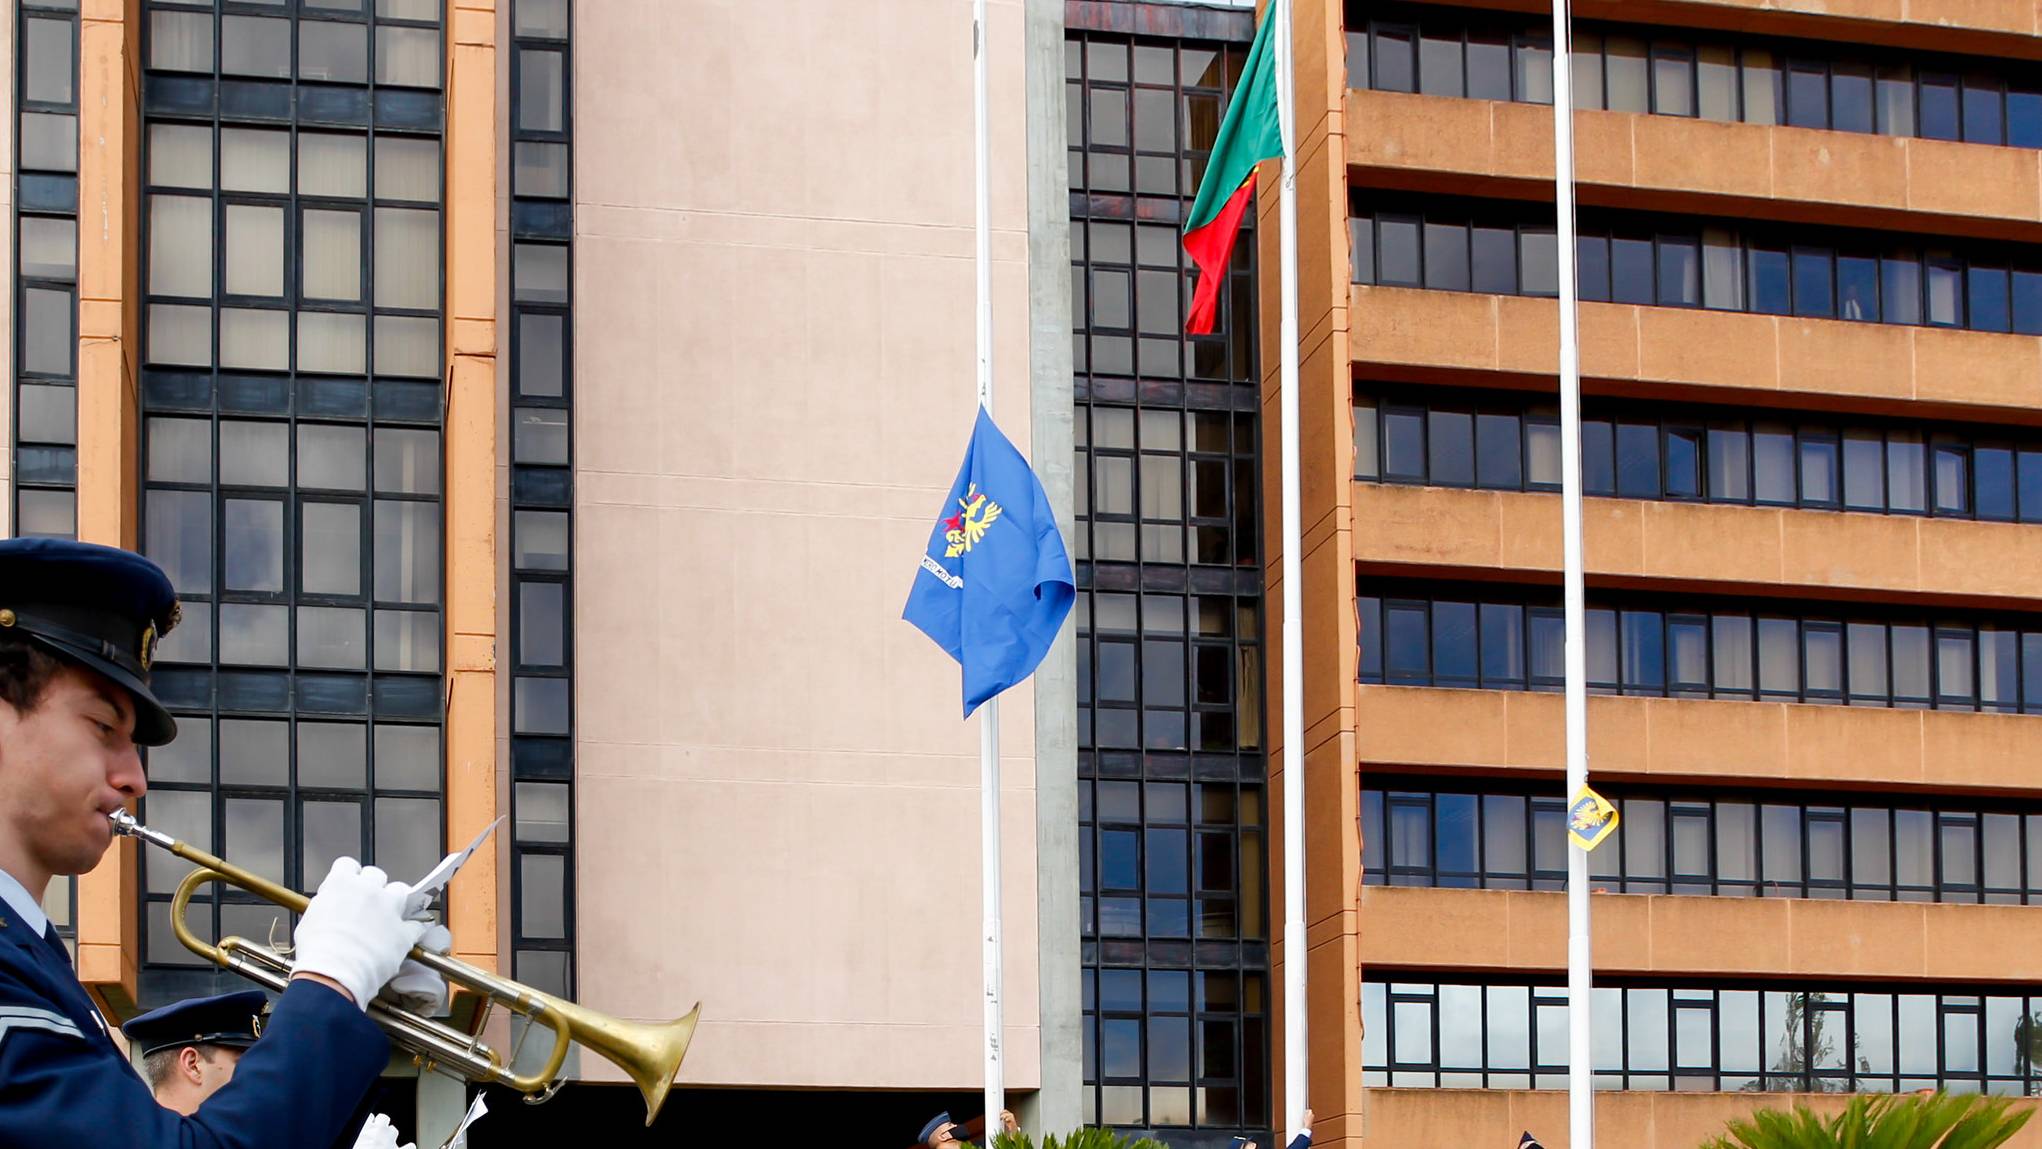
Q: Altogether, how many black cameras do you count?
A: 0